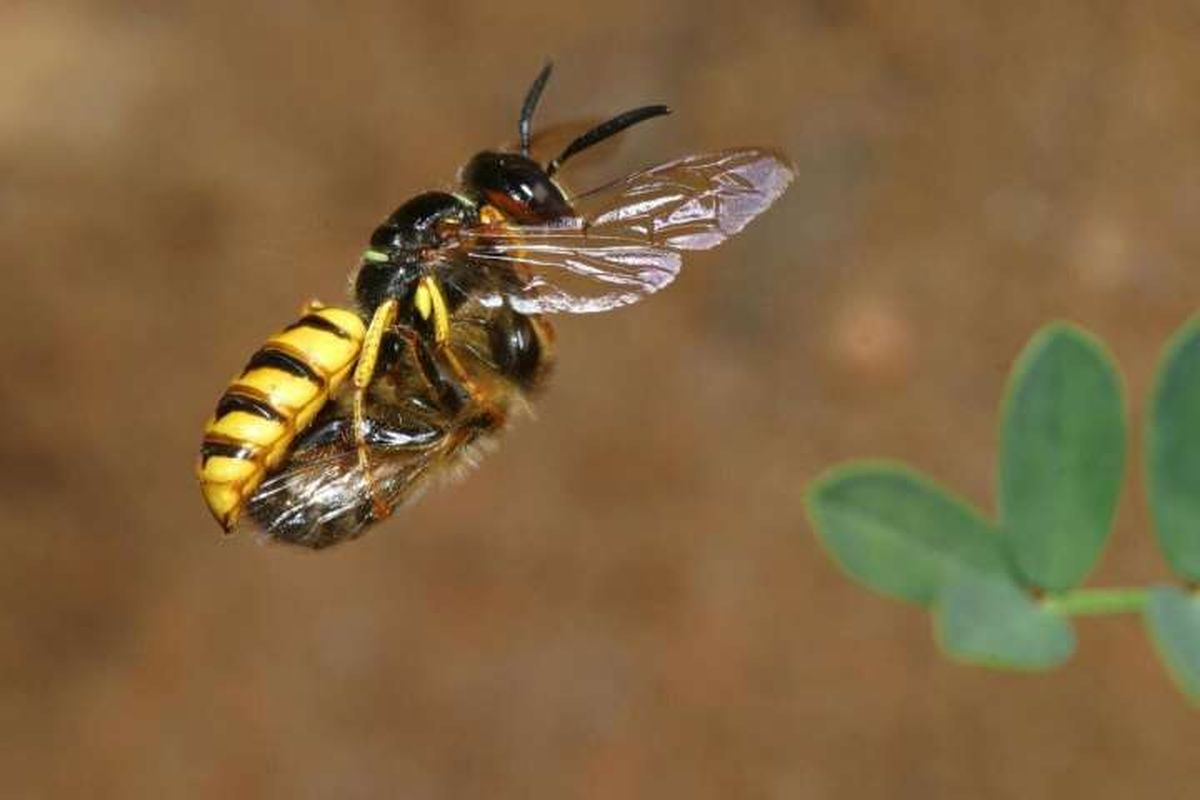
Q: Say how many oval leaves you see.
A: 5